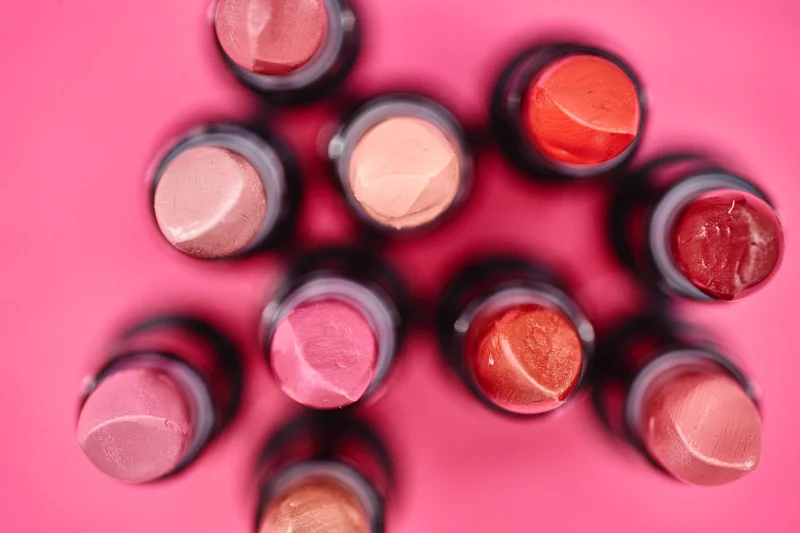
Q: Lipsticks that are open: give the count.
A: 10